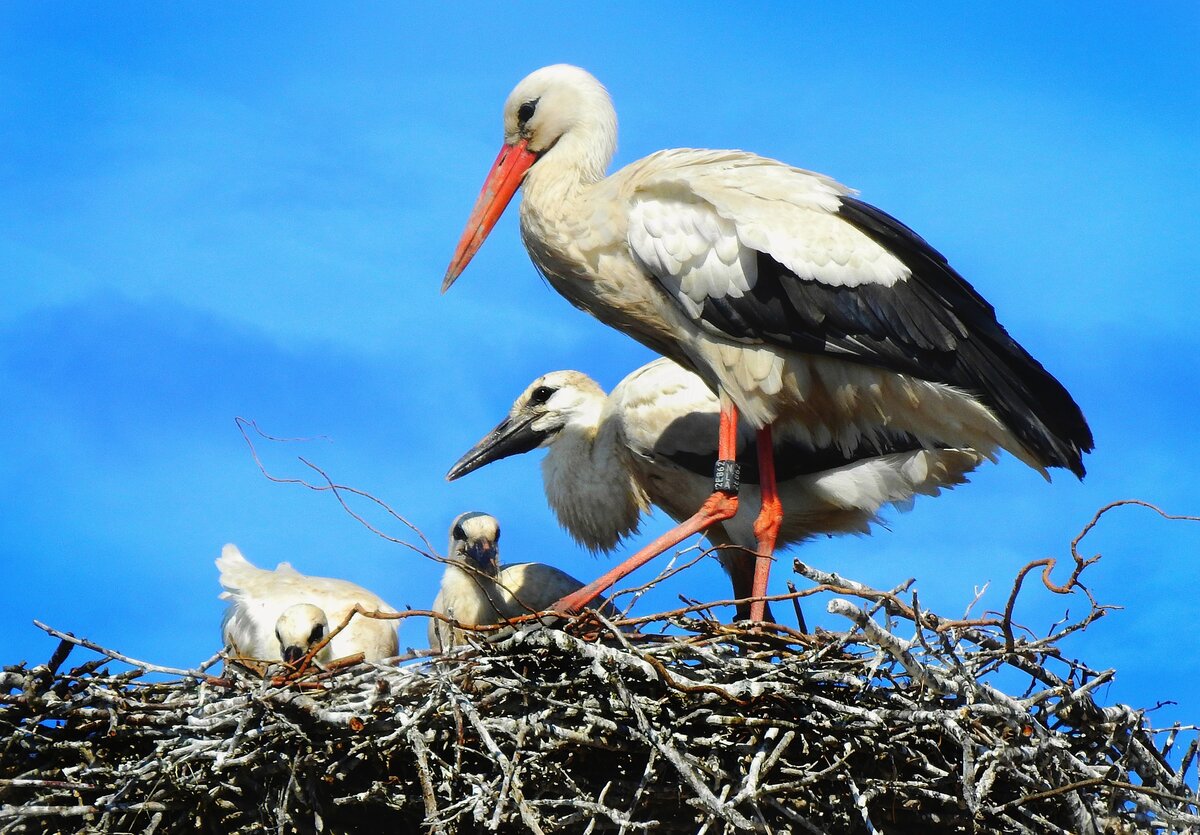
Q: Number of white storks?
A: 4